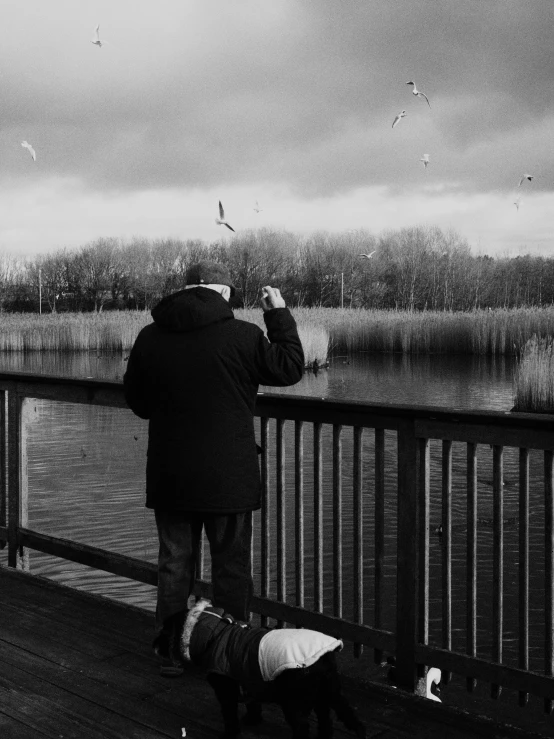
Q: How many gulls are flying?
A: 10